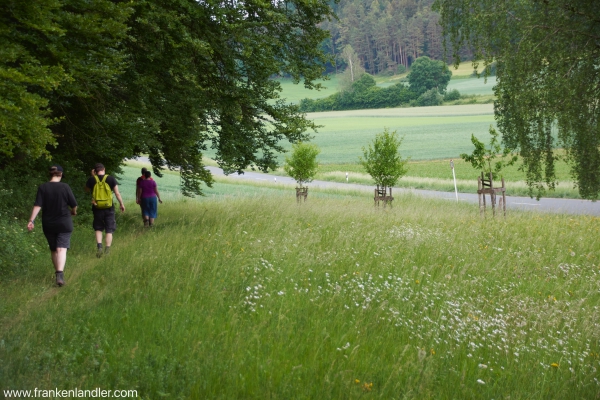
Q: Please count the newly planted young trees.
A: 3